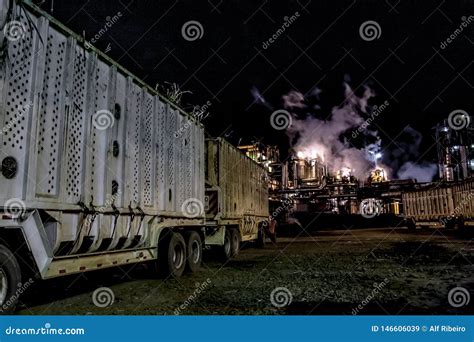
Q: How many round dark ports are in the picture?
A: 4